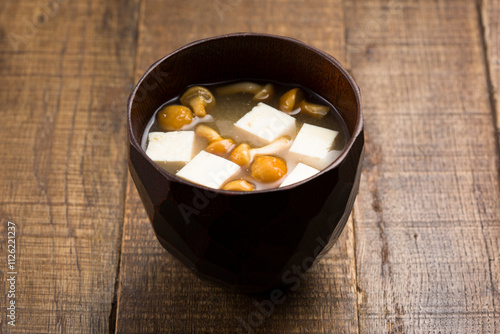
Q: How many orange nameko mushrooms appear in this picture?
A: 8